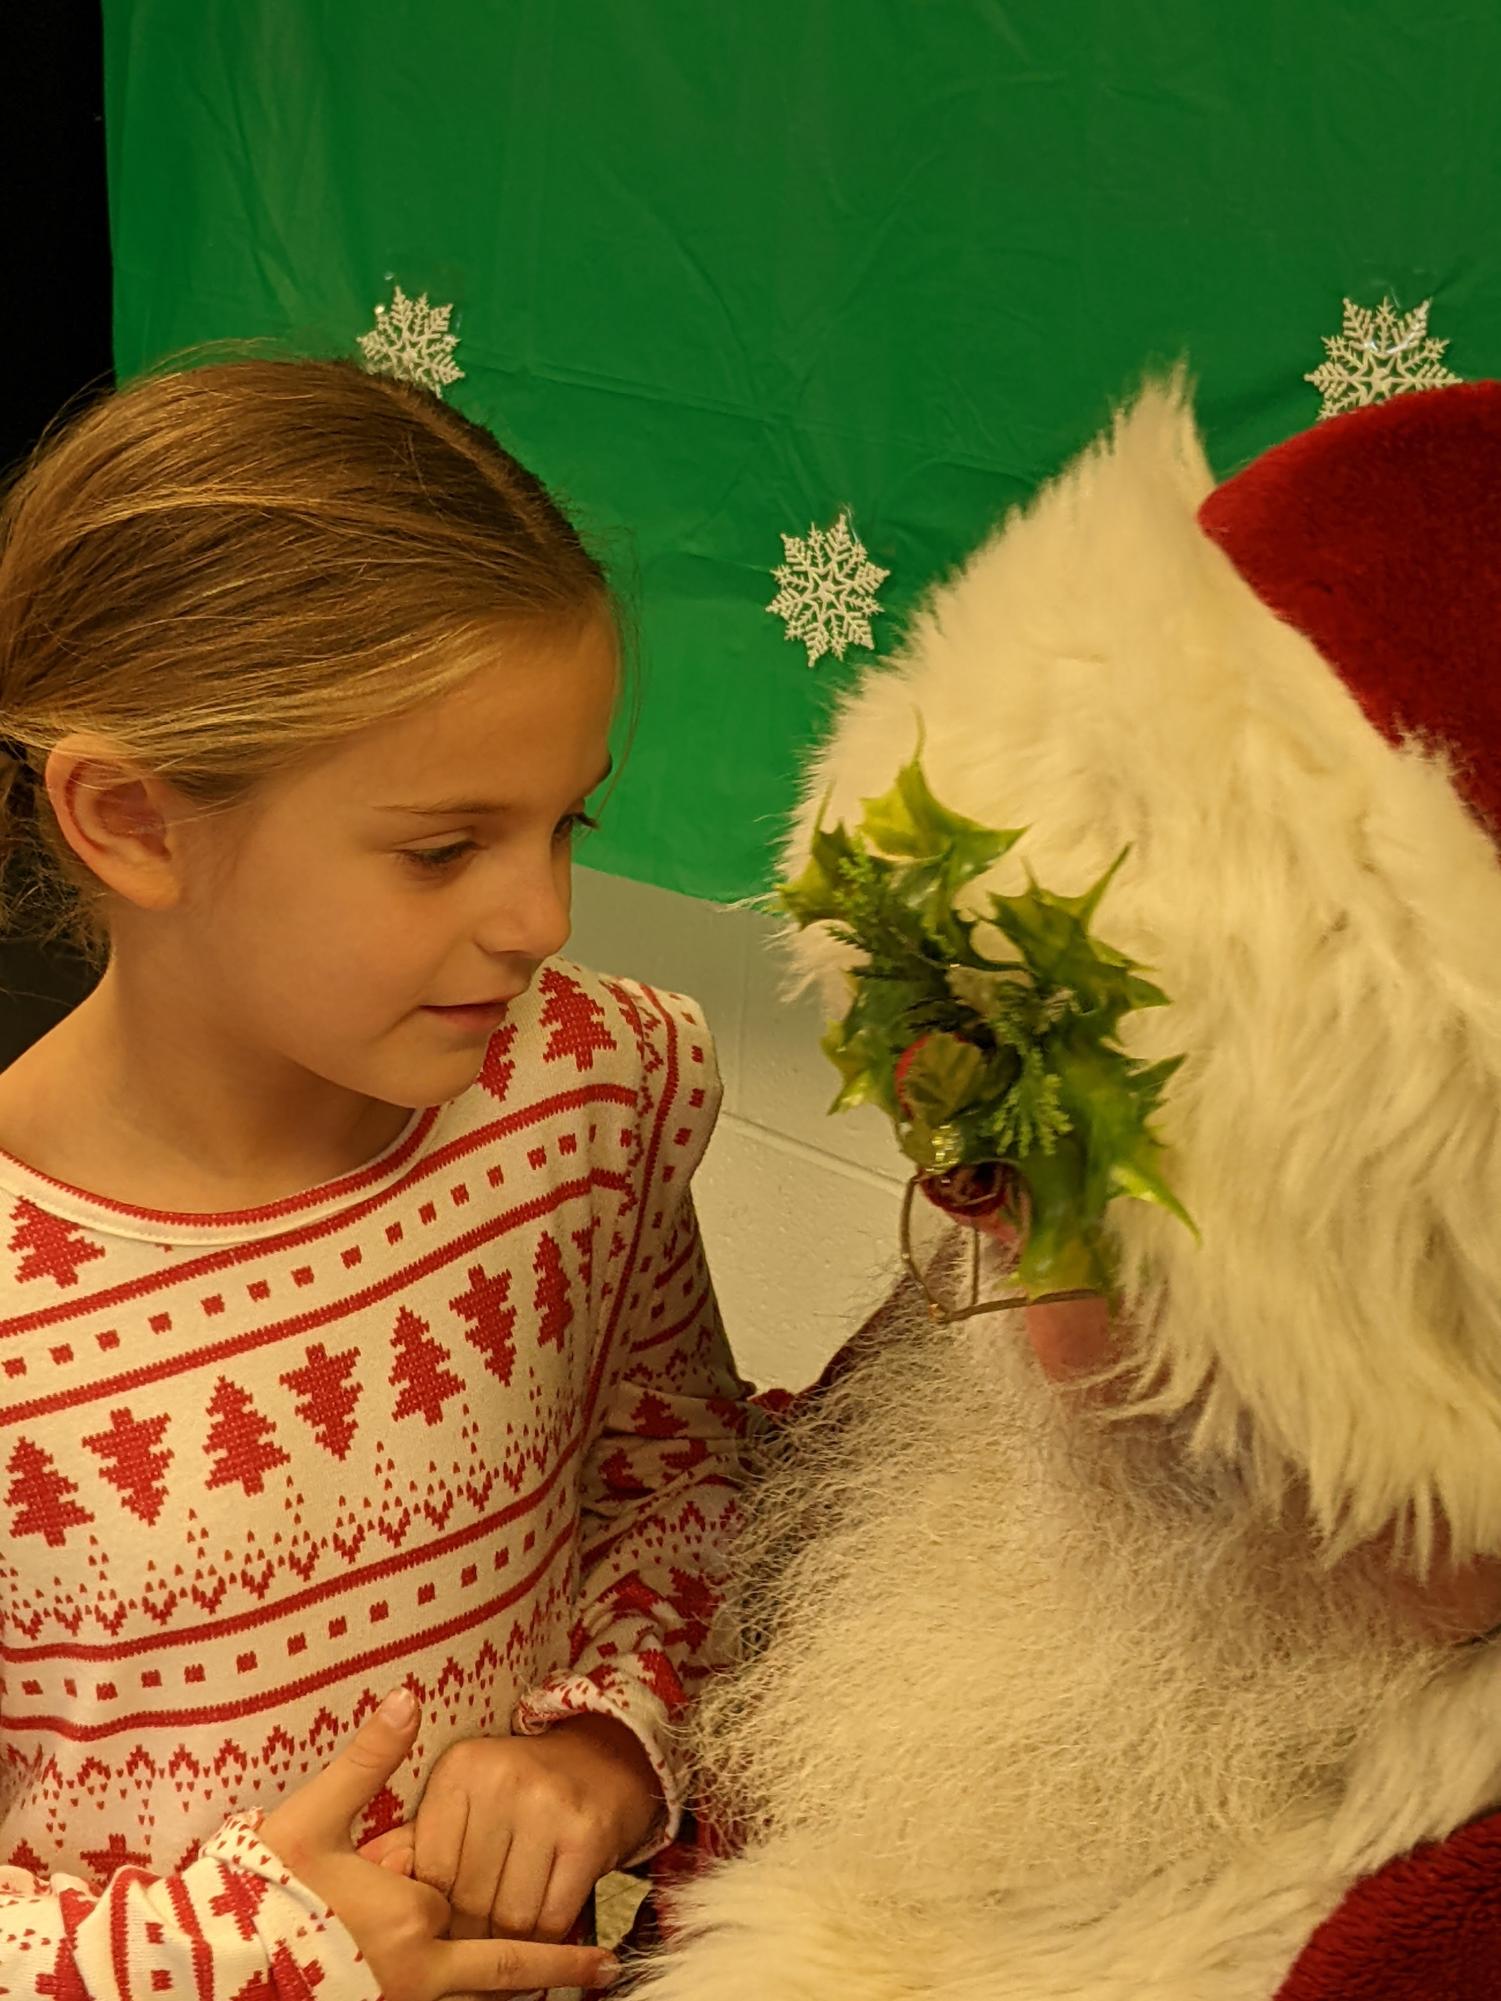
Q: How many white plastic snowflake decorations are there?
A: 3